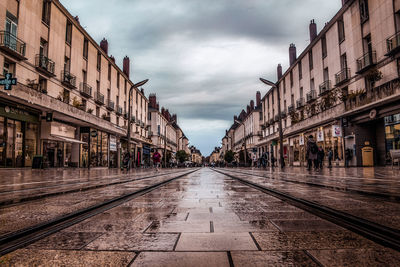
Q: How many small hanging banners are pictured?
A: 3